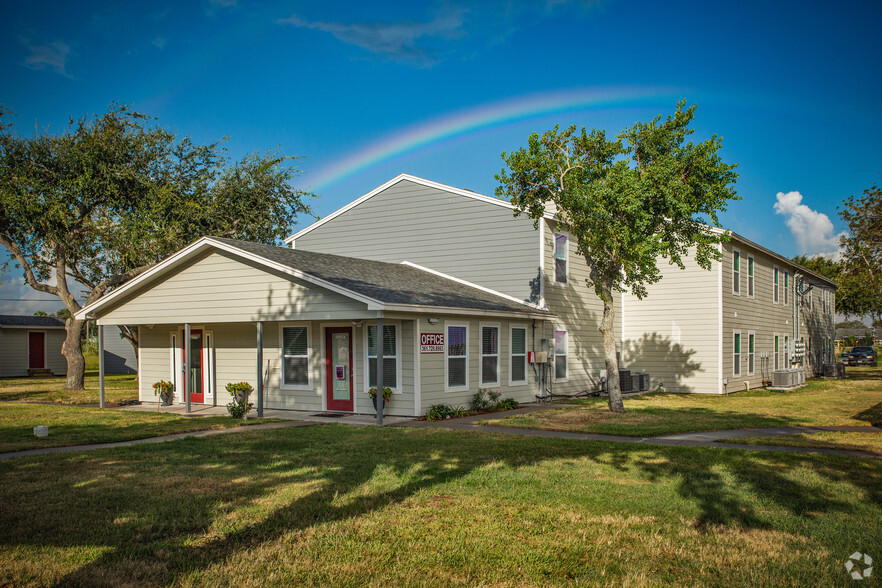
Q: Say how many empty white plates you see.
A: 0